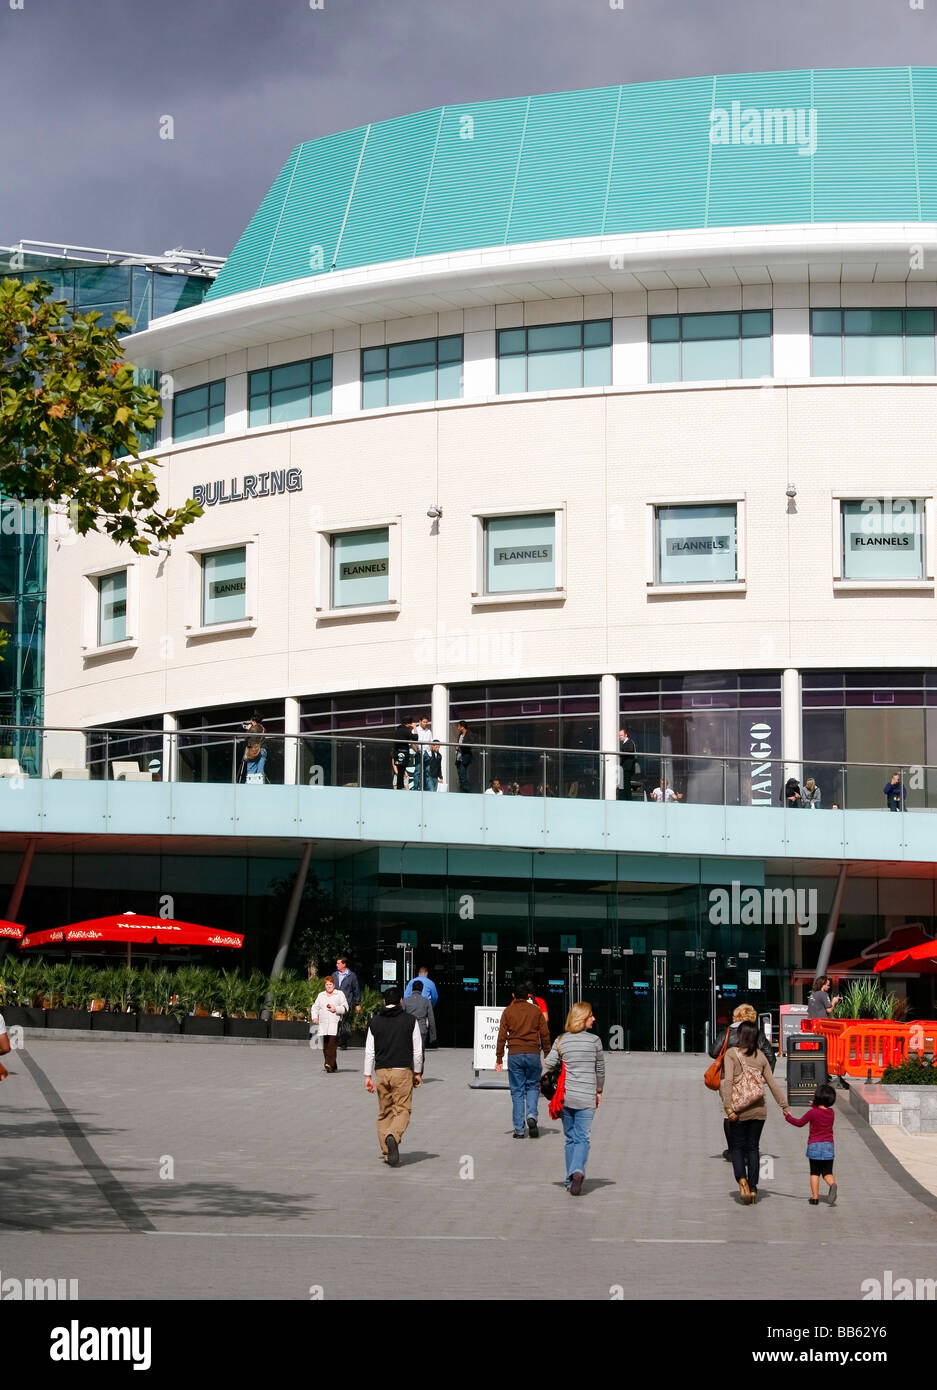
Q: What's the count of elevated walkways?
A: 1